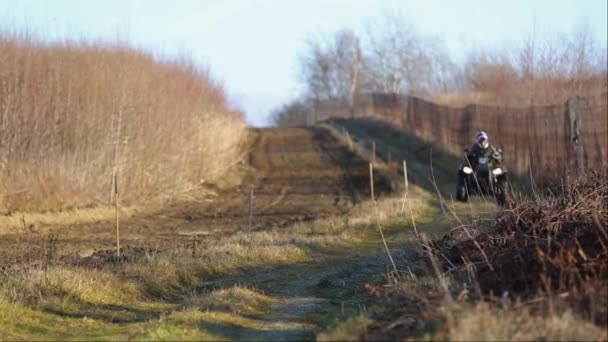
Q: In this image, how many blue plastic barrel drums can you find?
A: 0